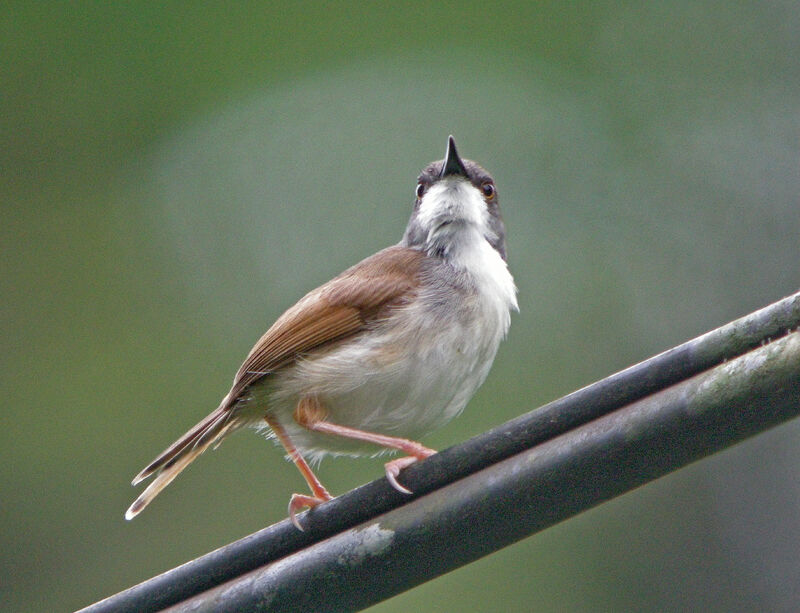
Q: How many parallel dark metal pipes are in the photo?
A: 2